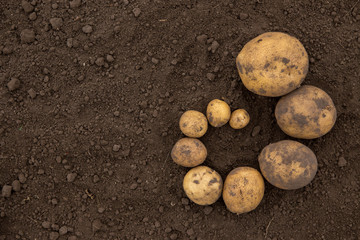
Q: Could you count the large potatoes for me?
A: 3